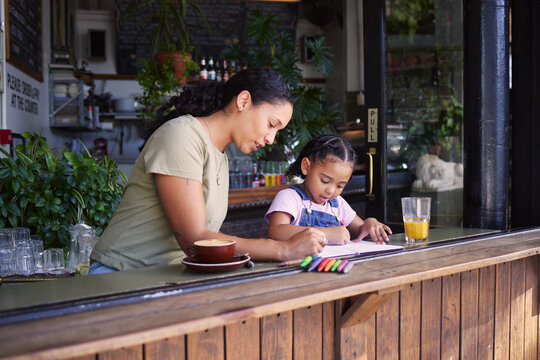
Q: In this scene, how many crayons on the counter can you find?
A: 8